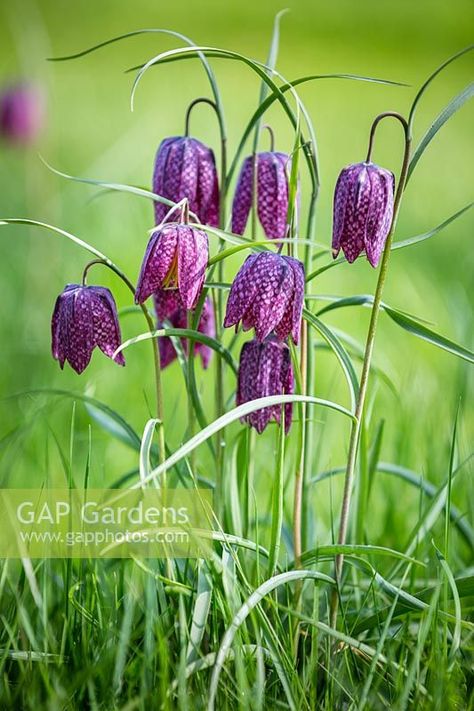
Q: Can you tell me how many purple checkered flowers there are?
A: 8